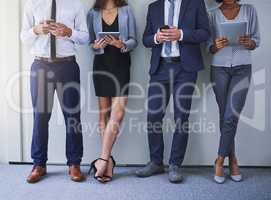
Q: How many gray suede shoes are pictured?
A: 2